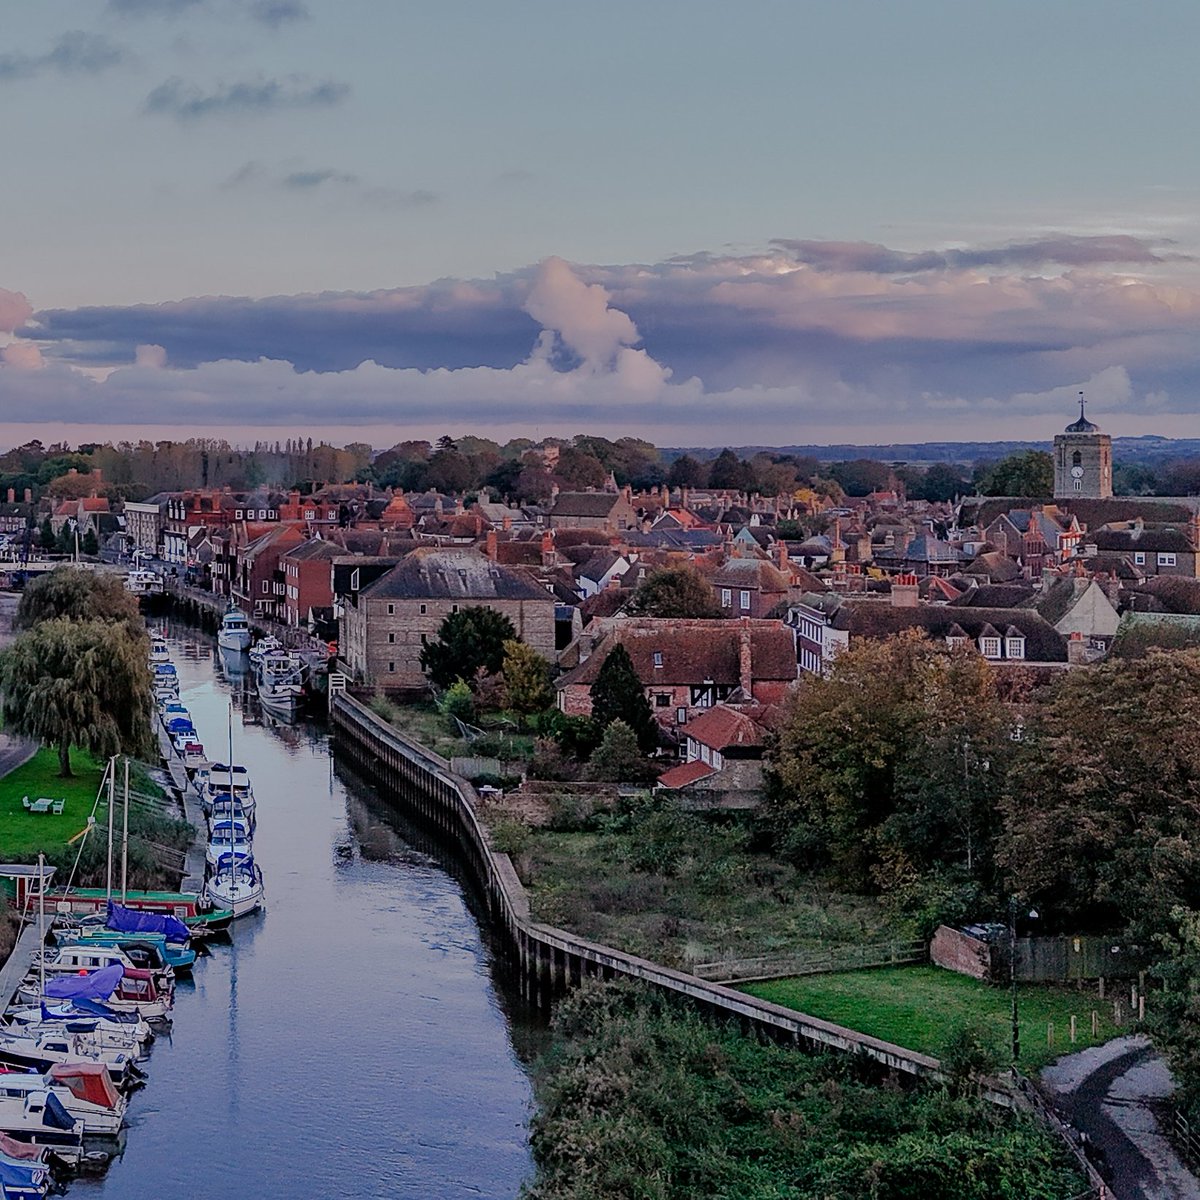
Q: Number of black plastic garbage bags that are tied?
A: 0